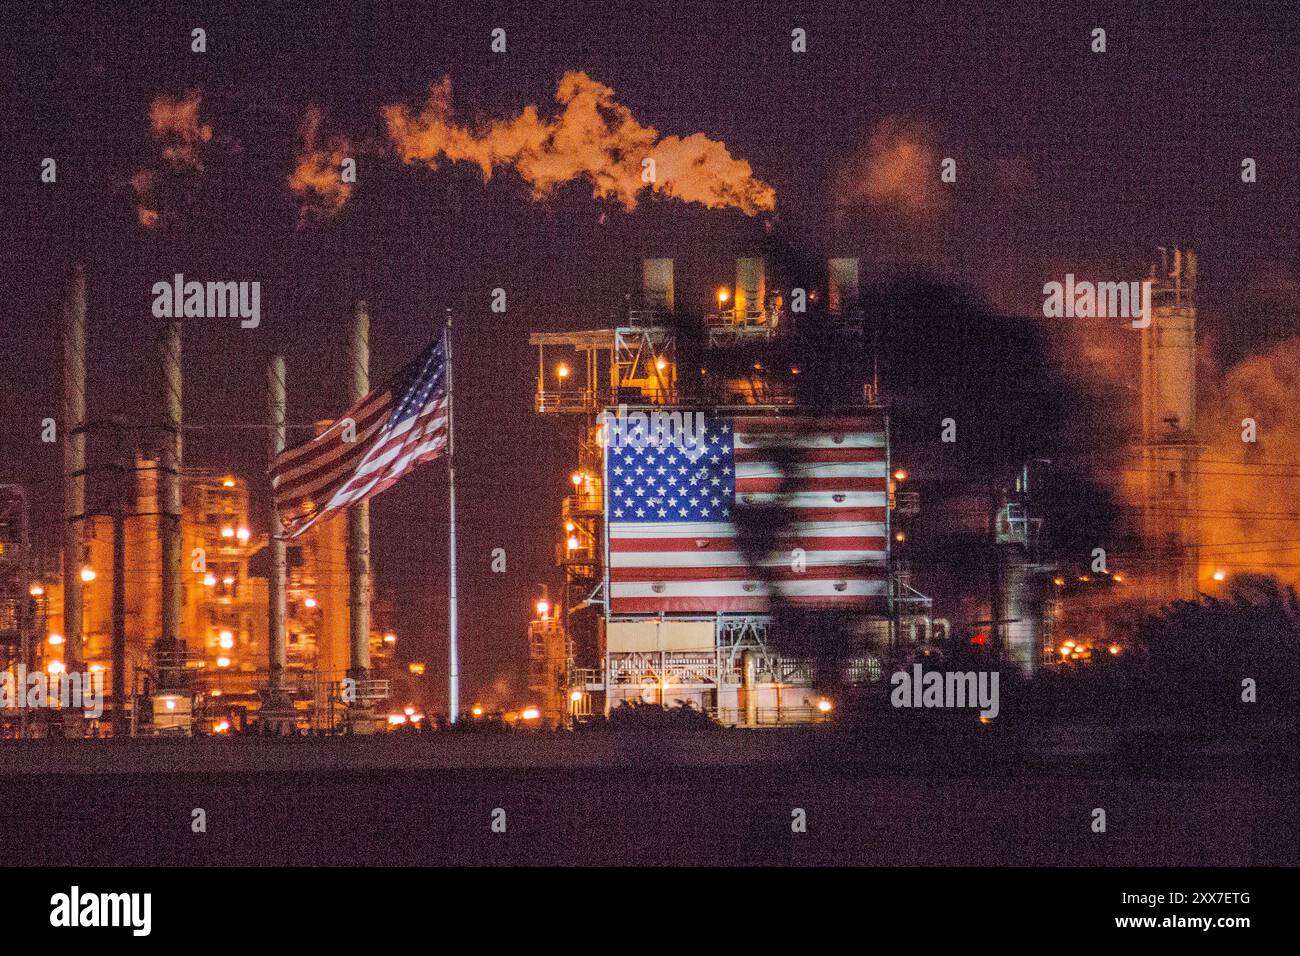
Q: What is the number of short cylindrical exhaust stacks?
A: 3